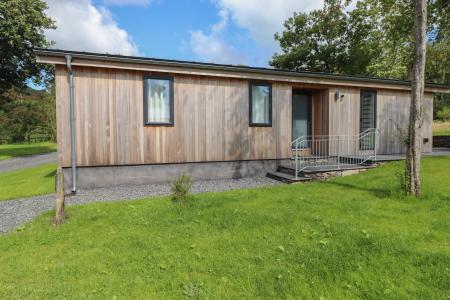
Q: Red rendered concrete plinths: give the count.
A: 0